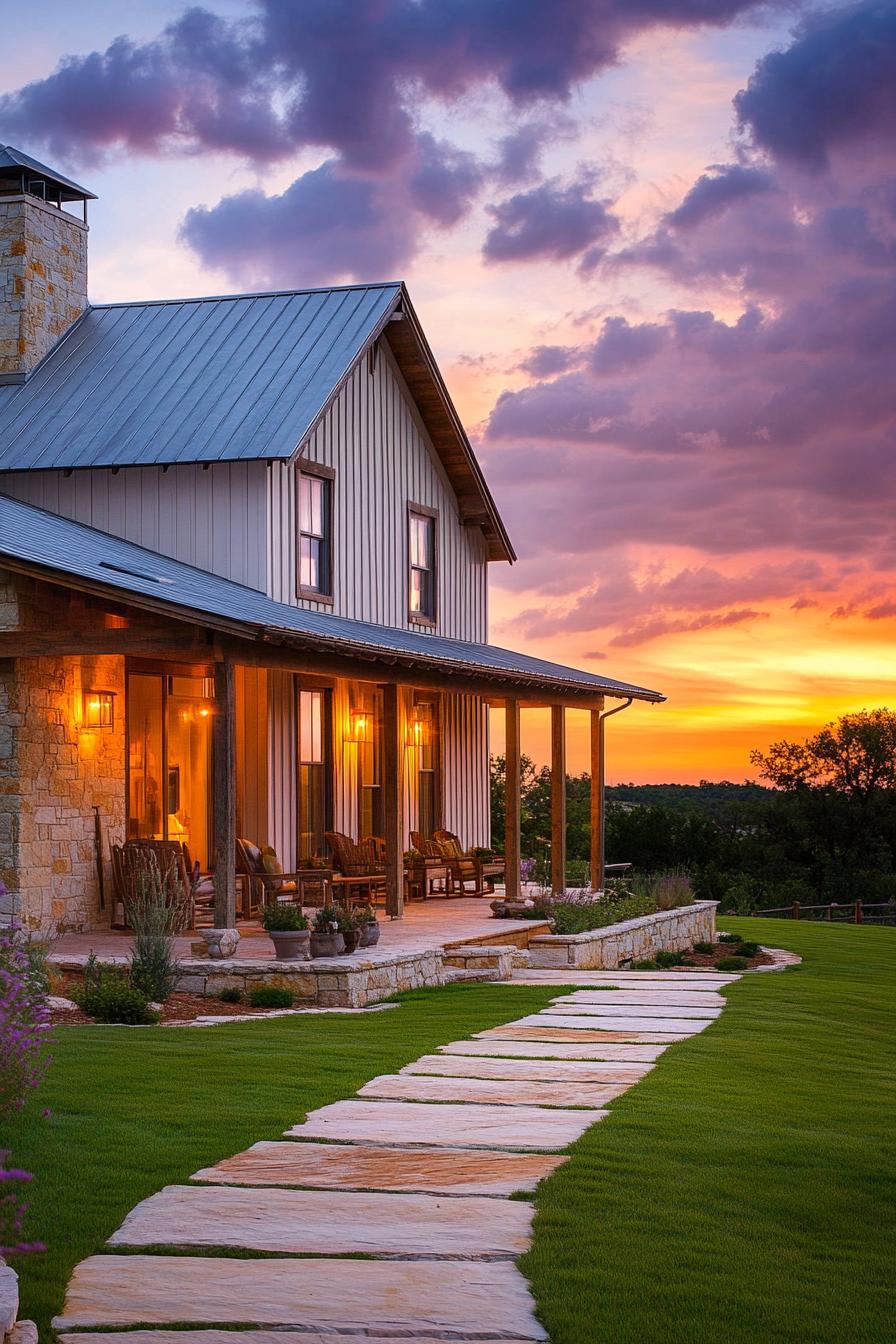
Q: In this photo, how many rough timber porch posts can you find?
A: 5